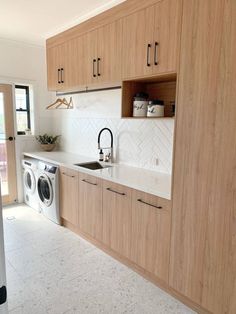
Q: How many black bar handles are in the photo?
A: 10